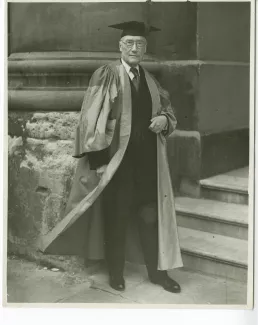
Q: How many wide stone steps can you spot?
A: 3